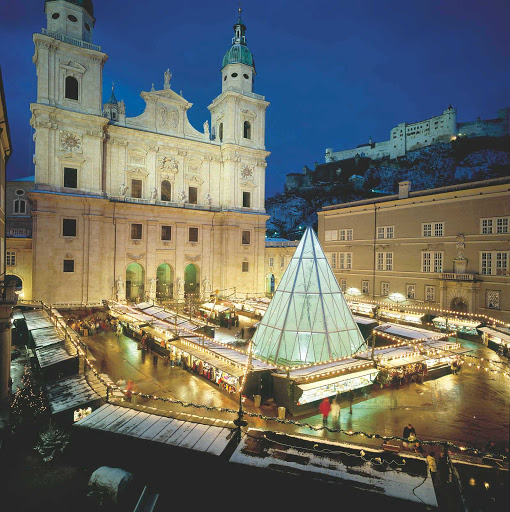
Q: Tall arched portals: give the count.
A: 3